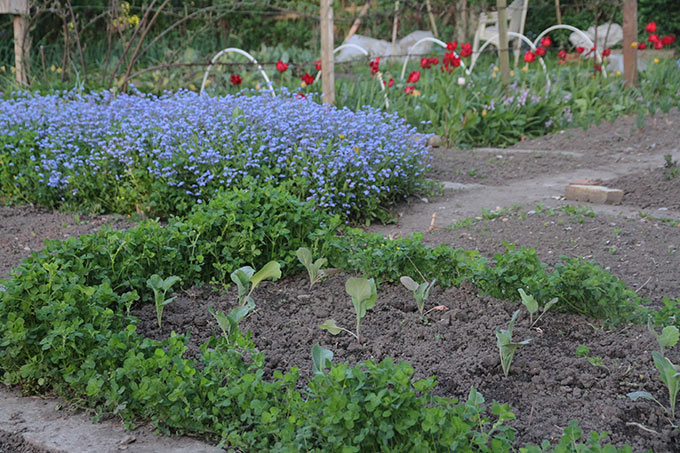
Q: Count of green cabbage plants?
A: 11